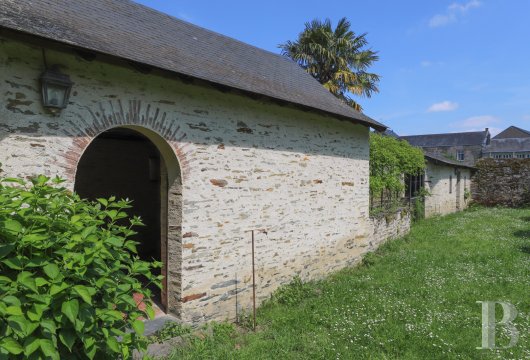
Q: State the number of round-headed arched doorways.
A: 1